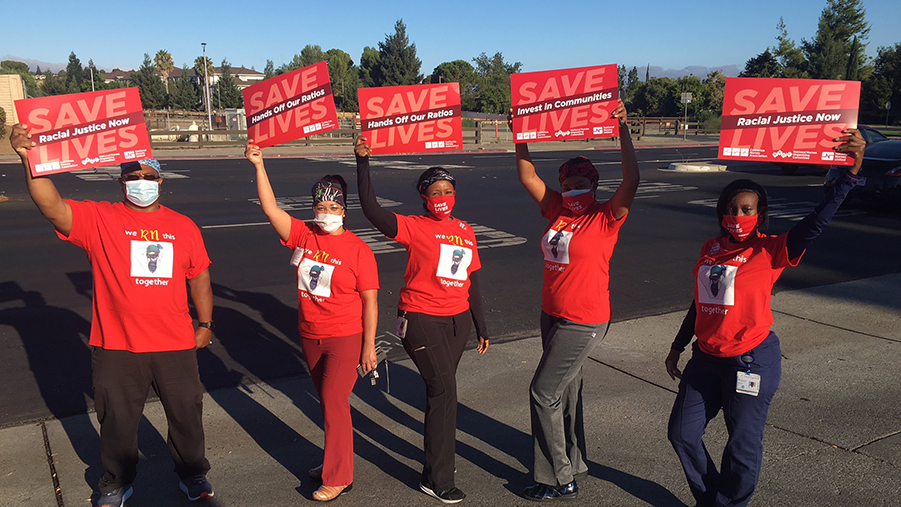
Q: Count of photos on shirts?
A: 5